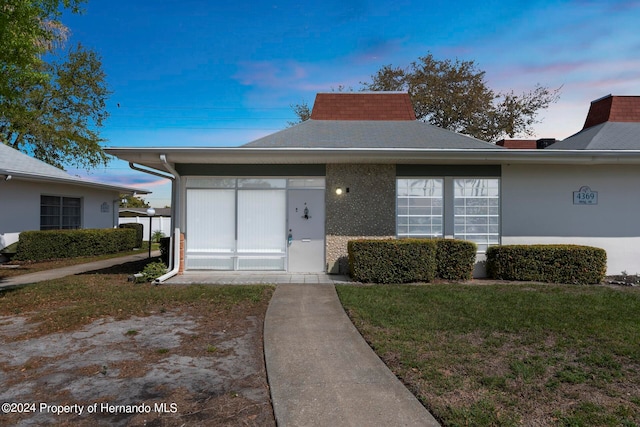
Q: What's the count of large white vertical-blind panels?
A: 2